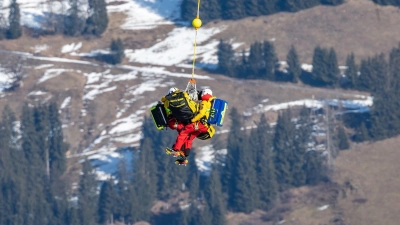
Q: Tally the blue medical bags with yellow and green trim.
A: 1